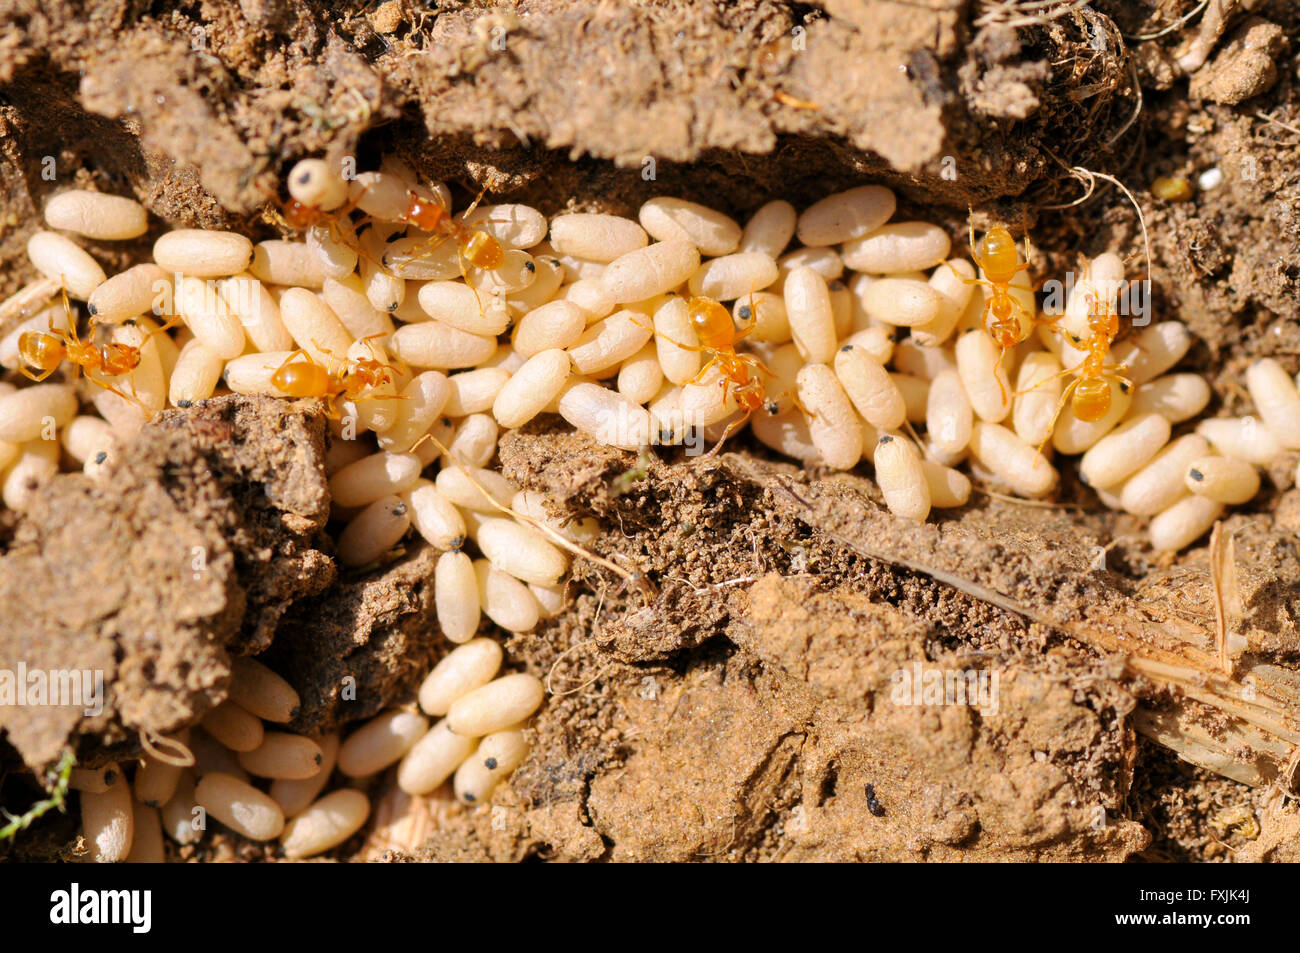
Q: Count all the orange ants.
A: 7